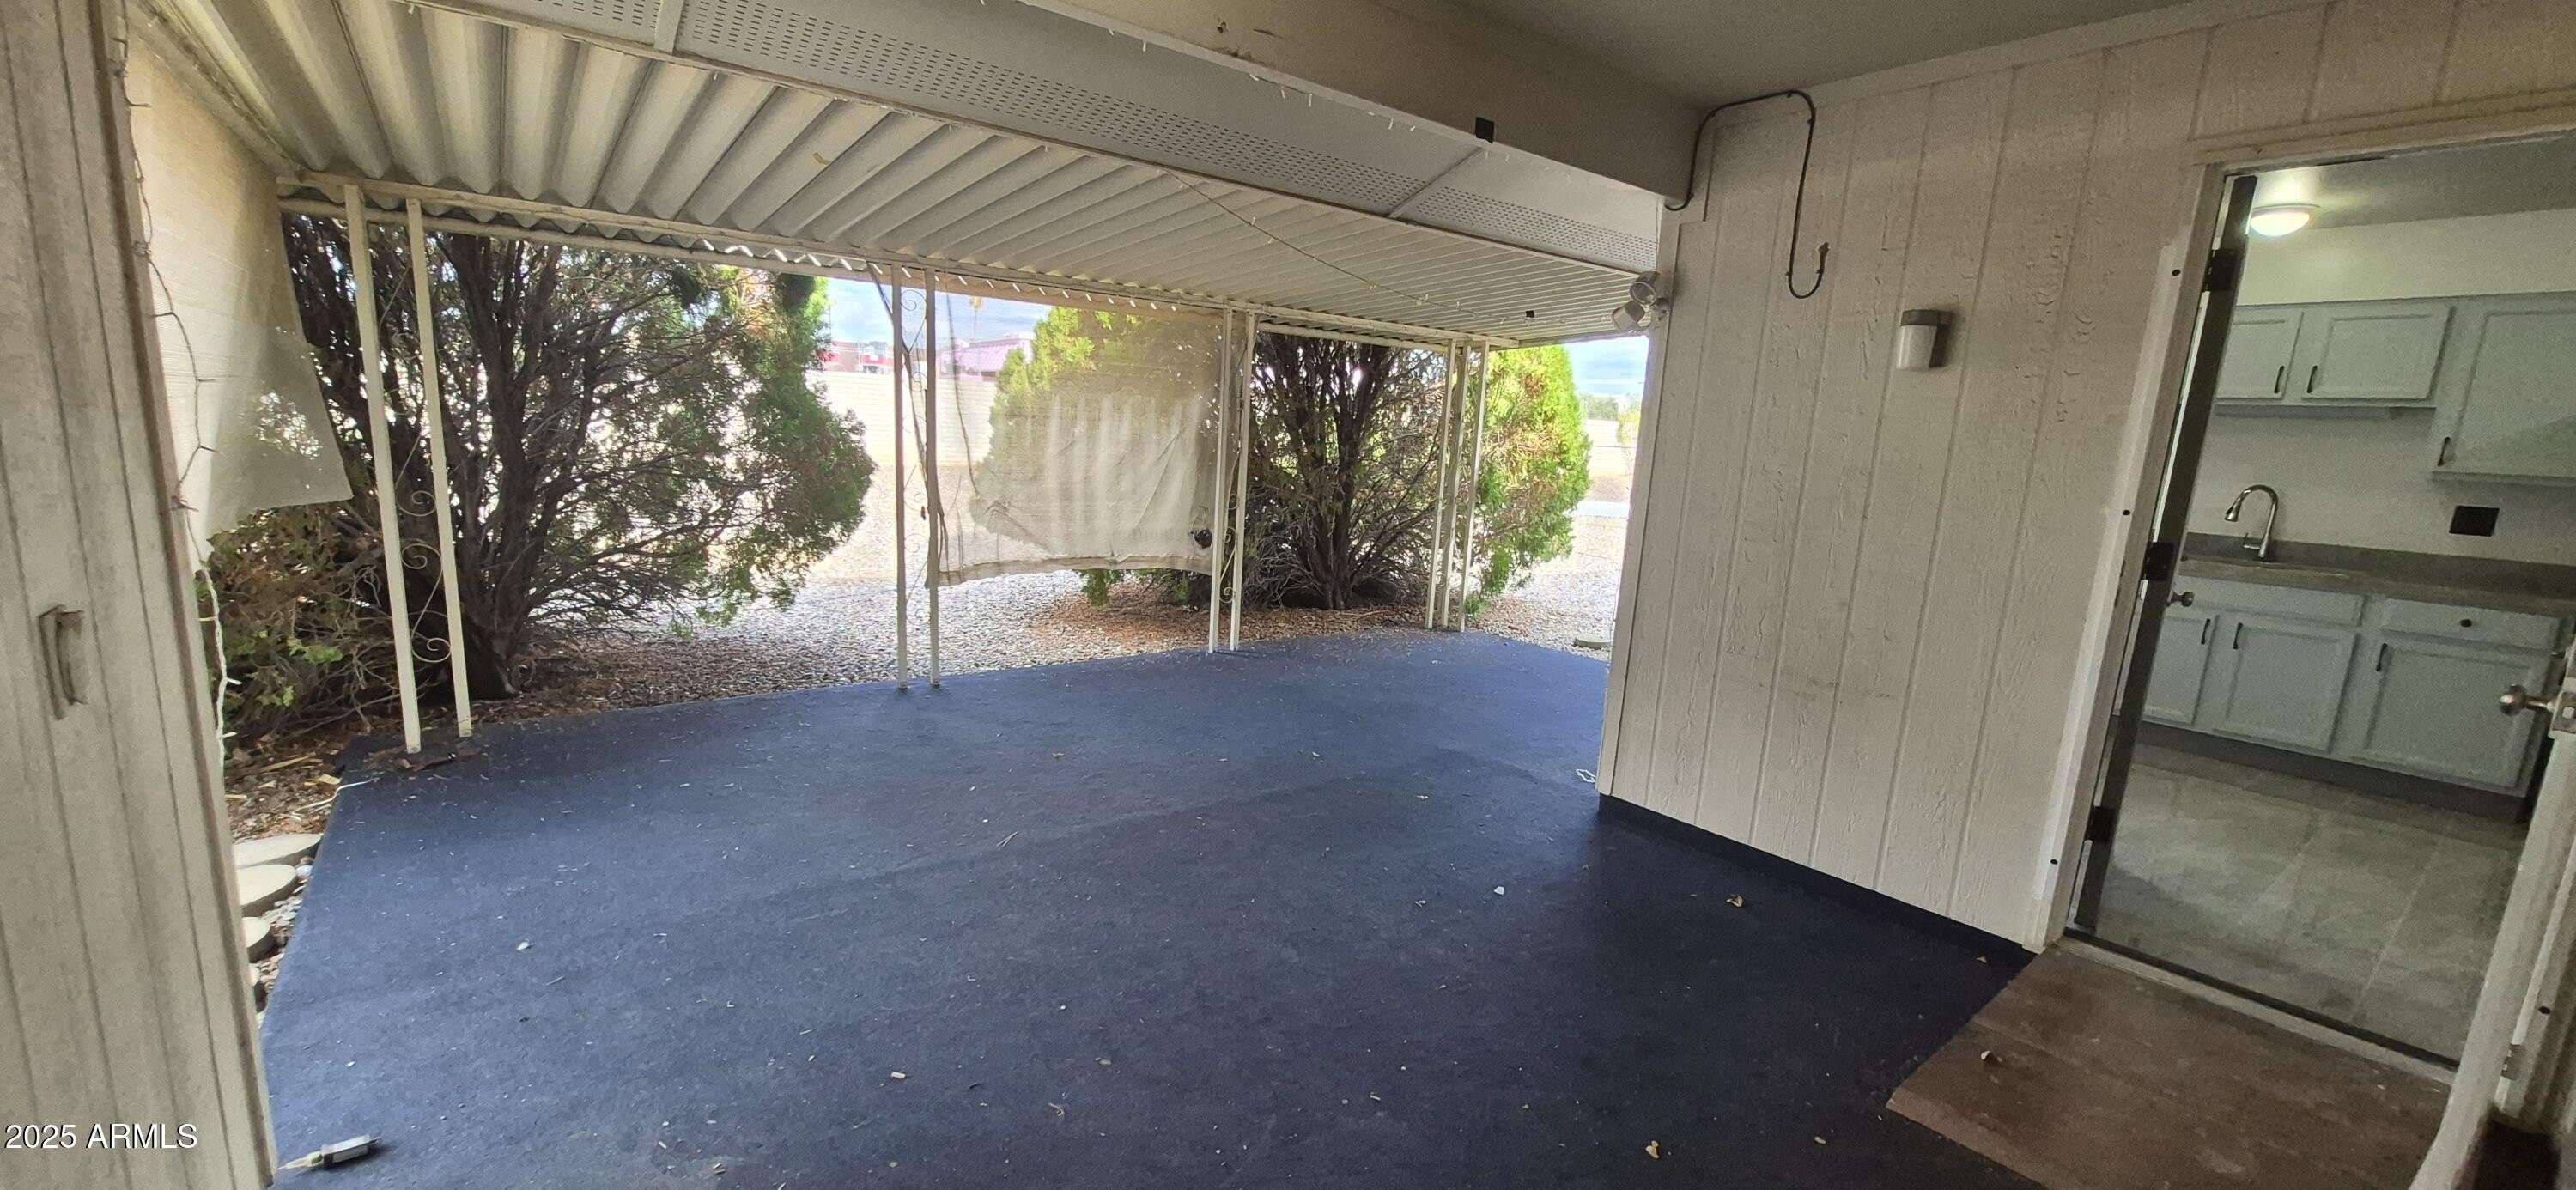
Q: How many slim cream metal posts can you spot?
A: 9